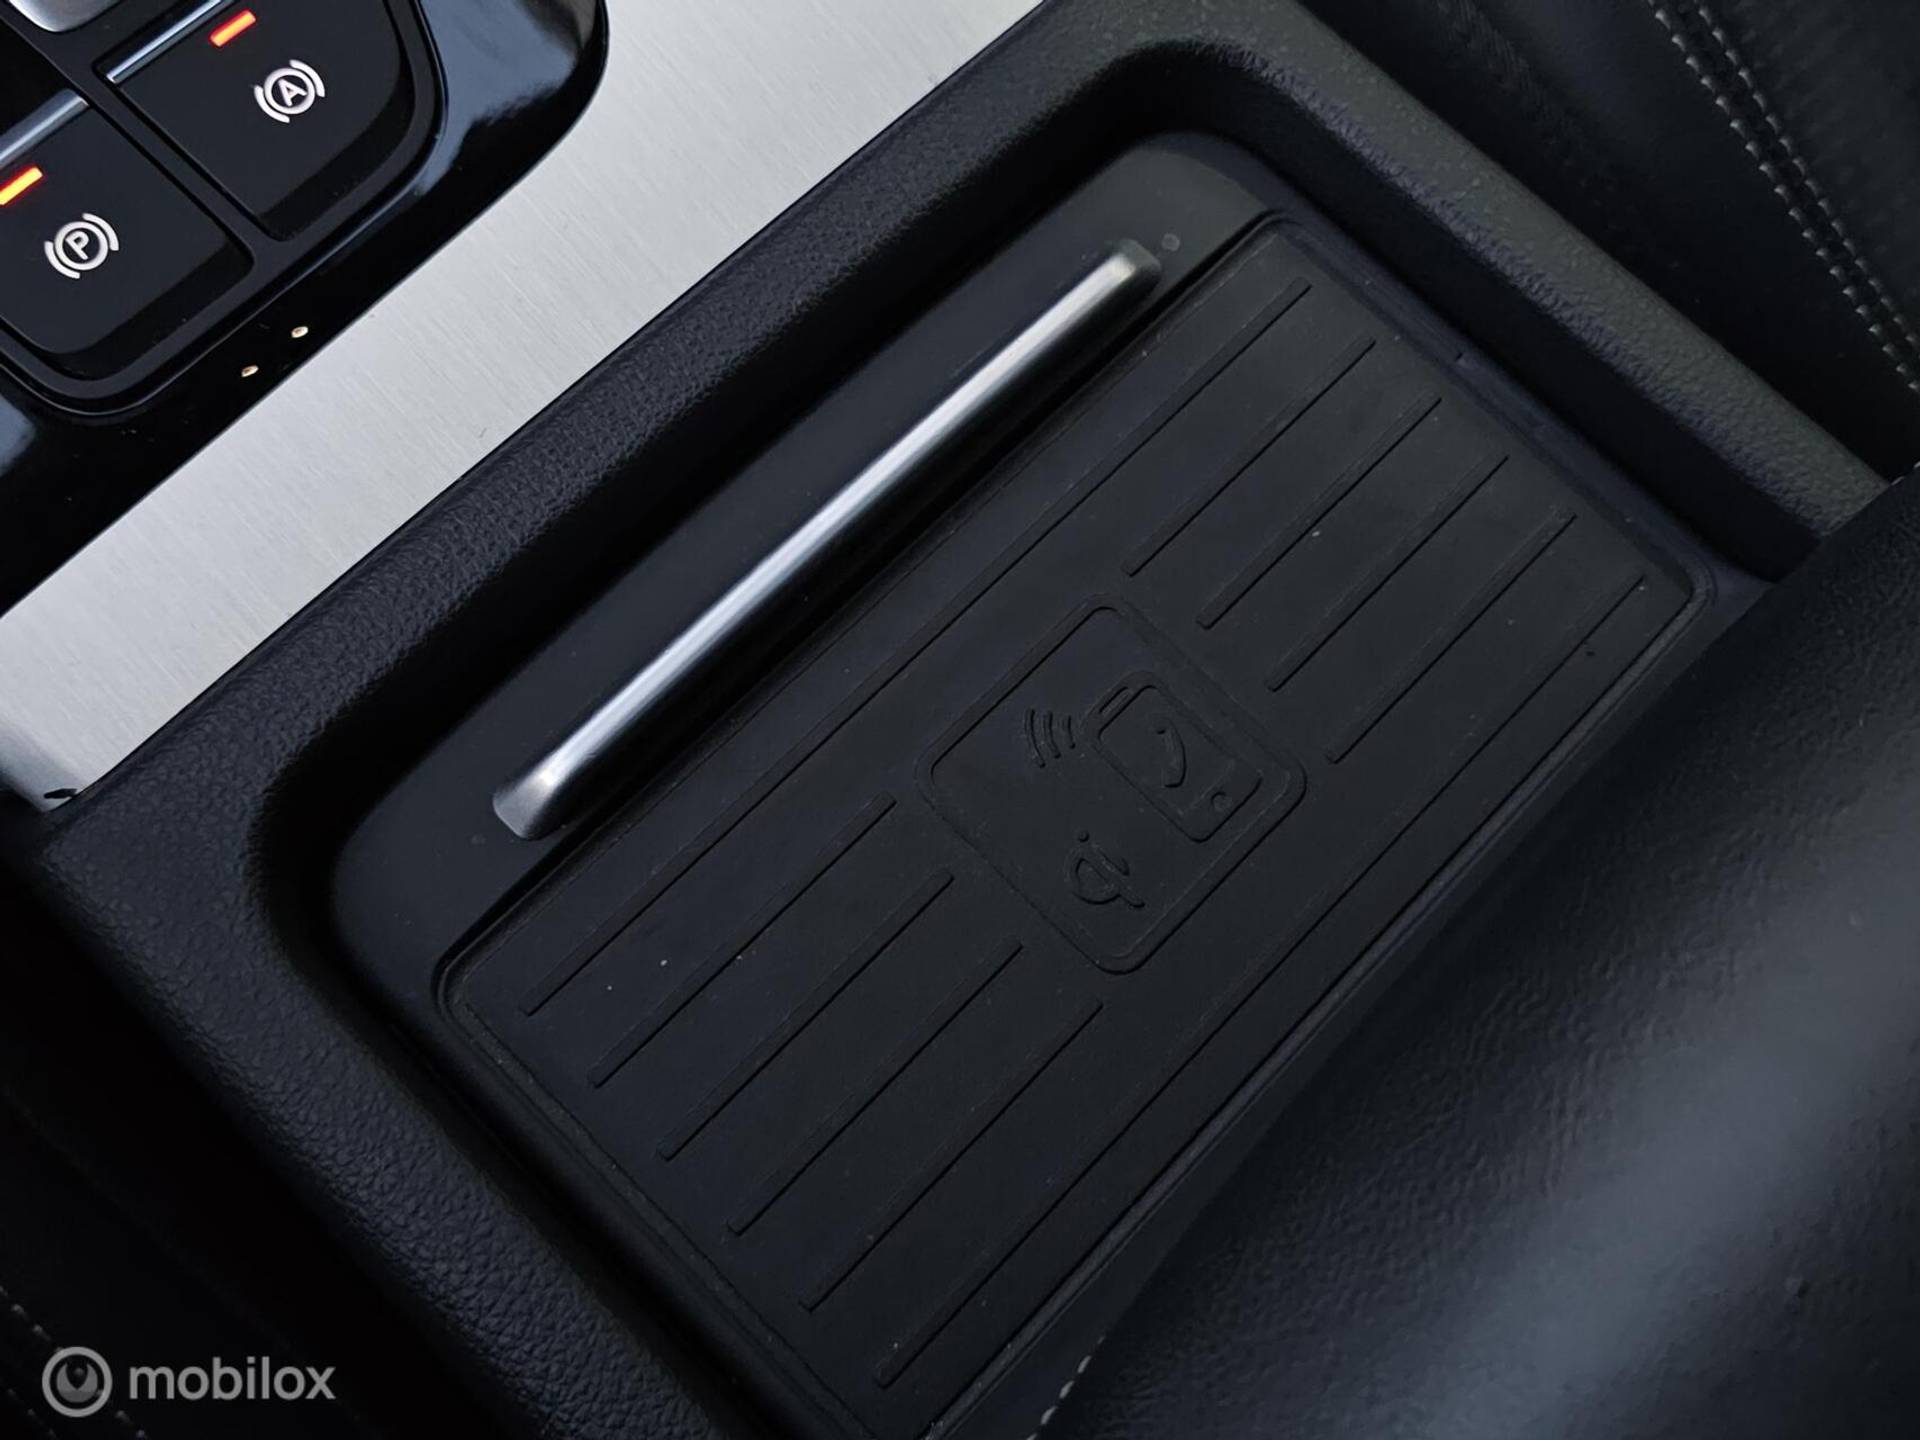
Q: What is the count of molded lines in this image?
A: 10